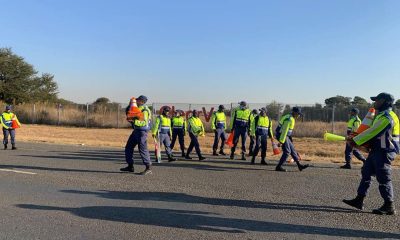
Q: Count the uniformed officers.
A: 12